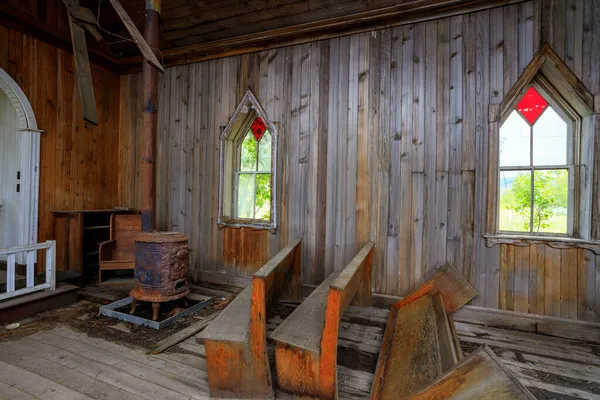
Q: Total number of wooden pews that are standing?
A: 2